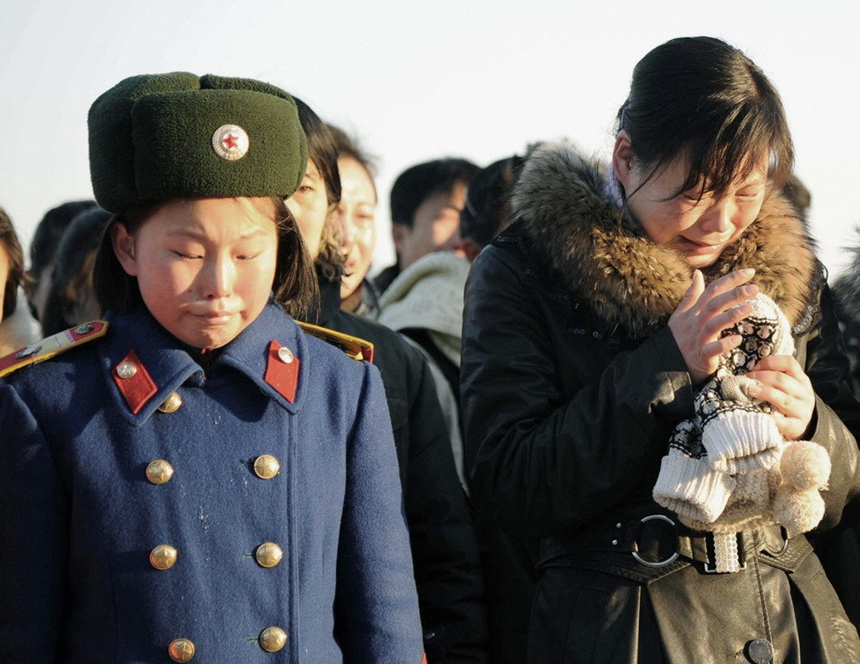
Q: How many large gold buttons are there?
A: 7